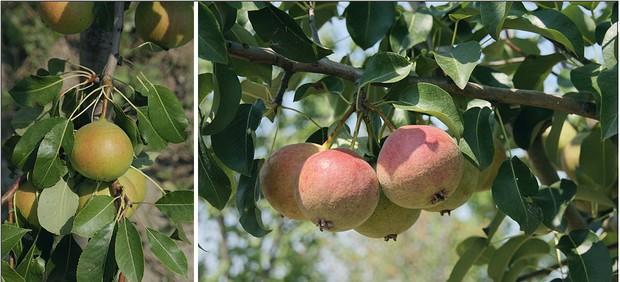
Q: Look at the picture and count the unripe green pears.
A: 2